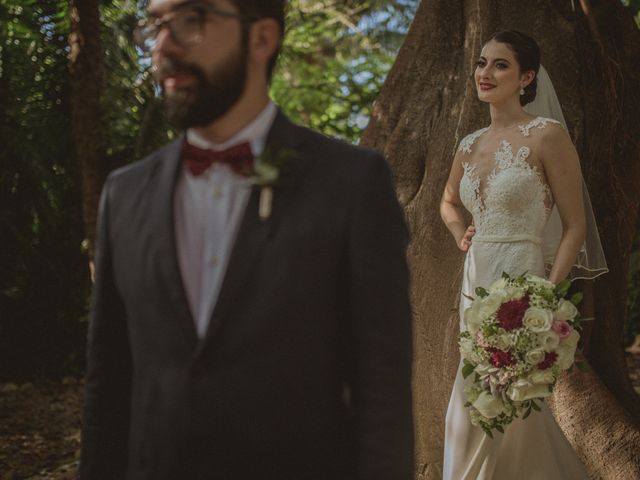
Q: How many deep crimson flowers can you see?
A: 3